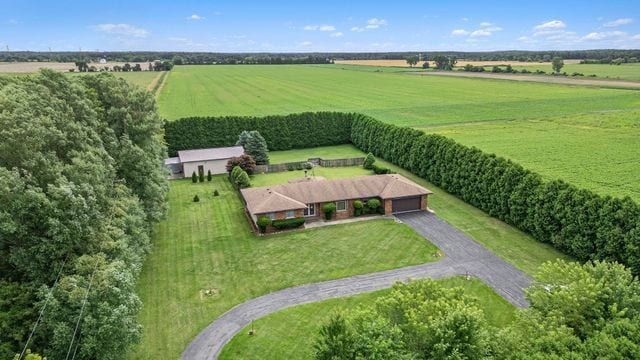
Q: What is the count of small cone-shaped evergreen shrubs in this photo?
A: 5